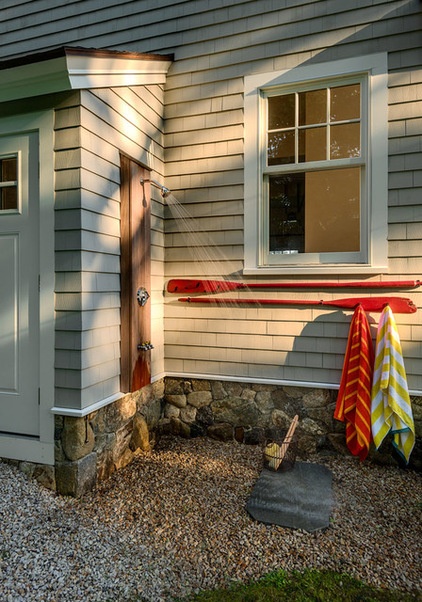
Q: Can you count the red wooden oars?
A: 2